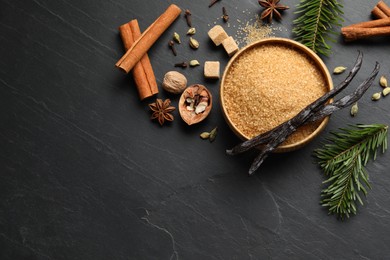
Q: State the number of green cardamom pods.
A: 11